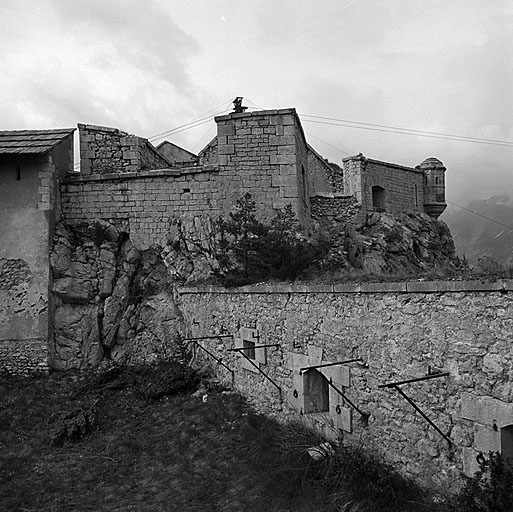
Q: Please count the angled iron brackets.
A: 4